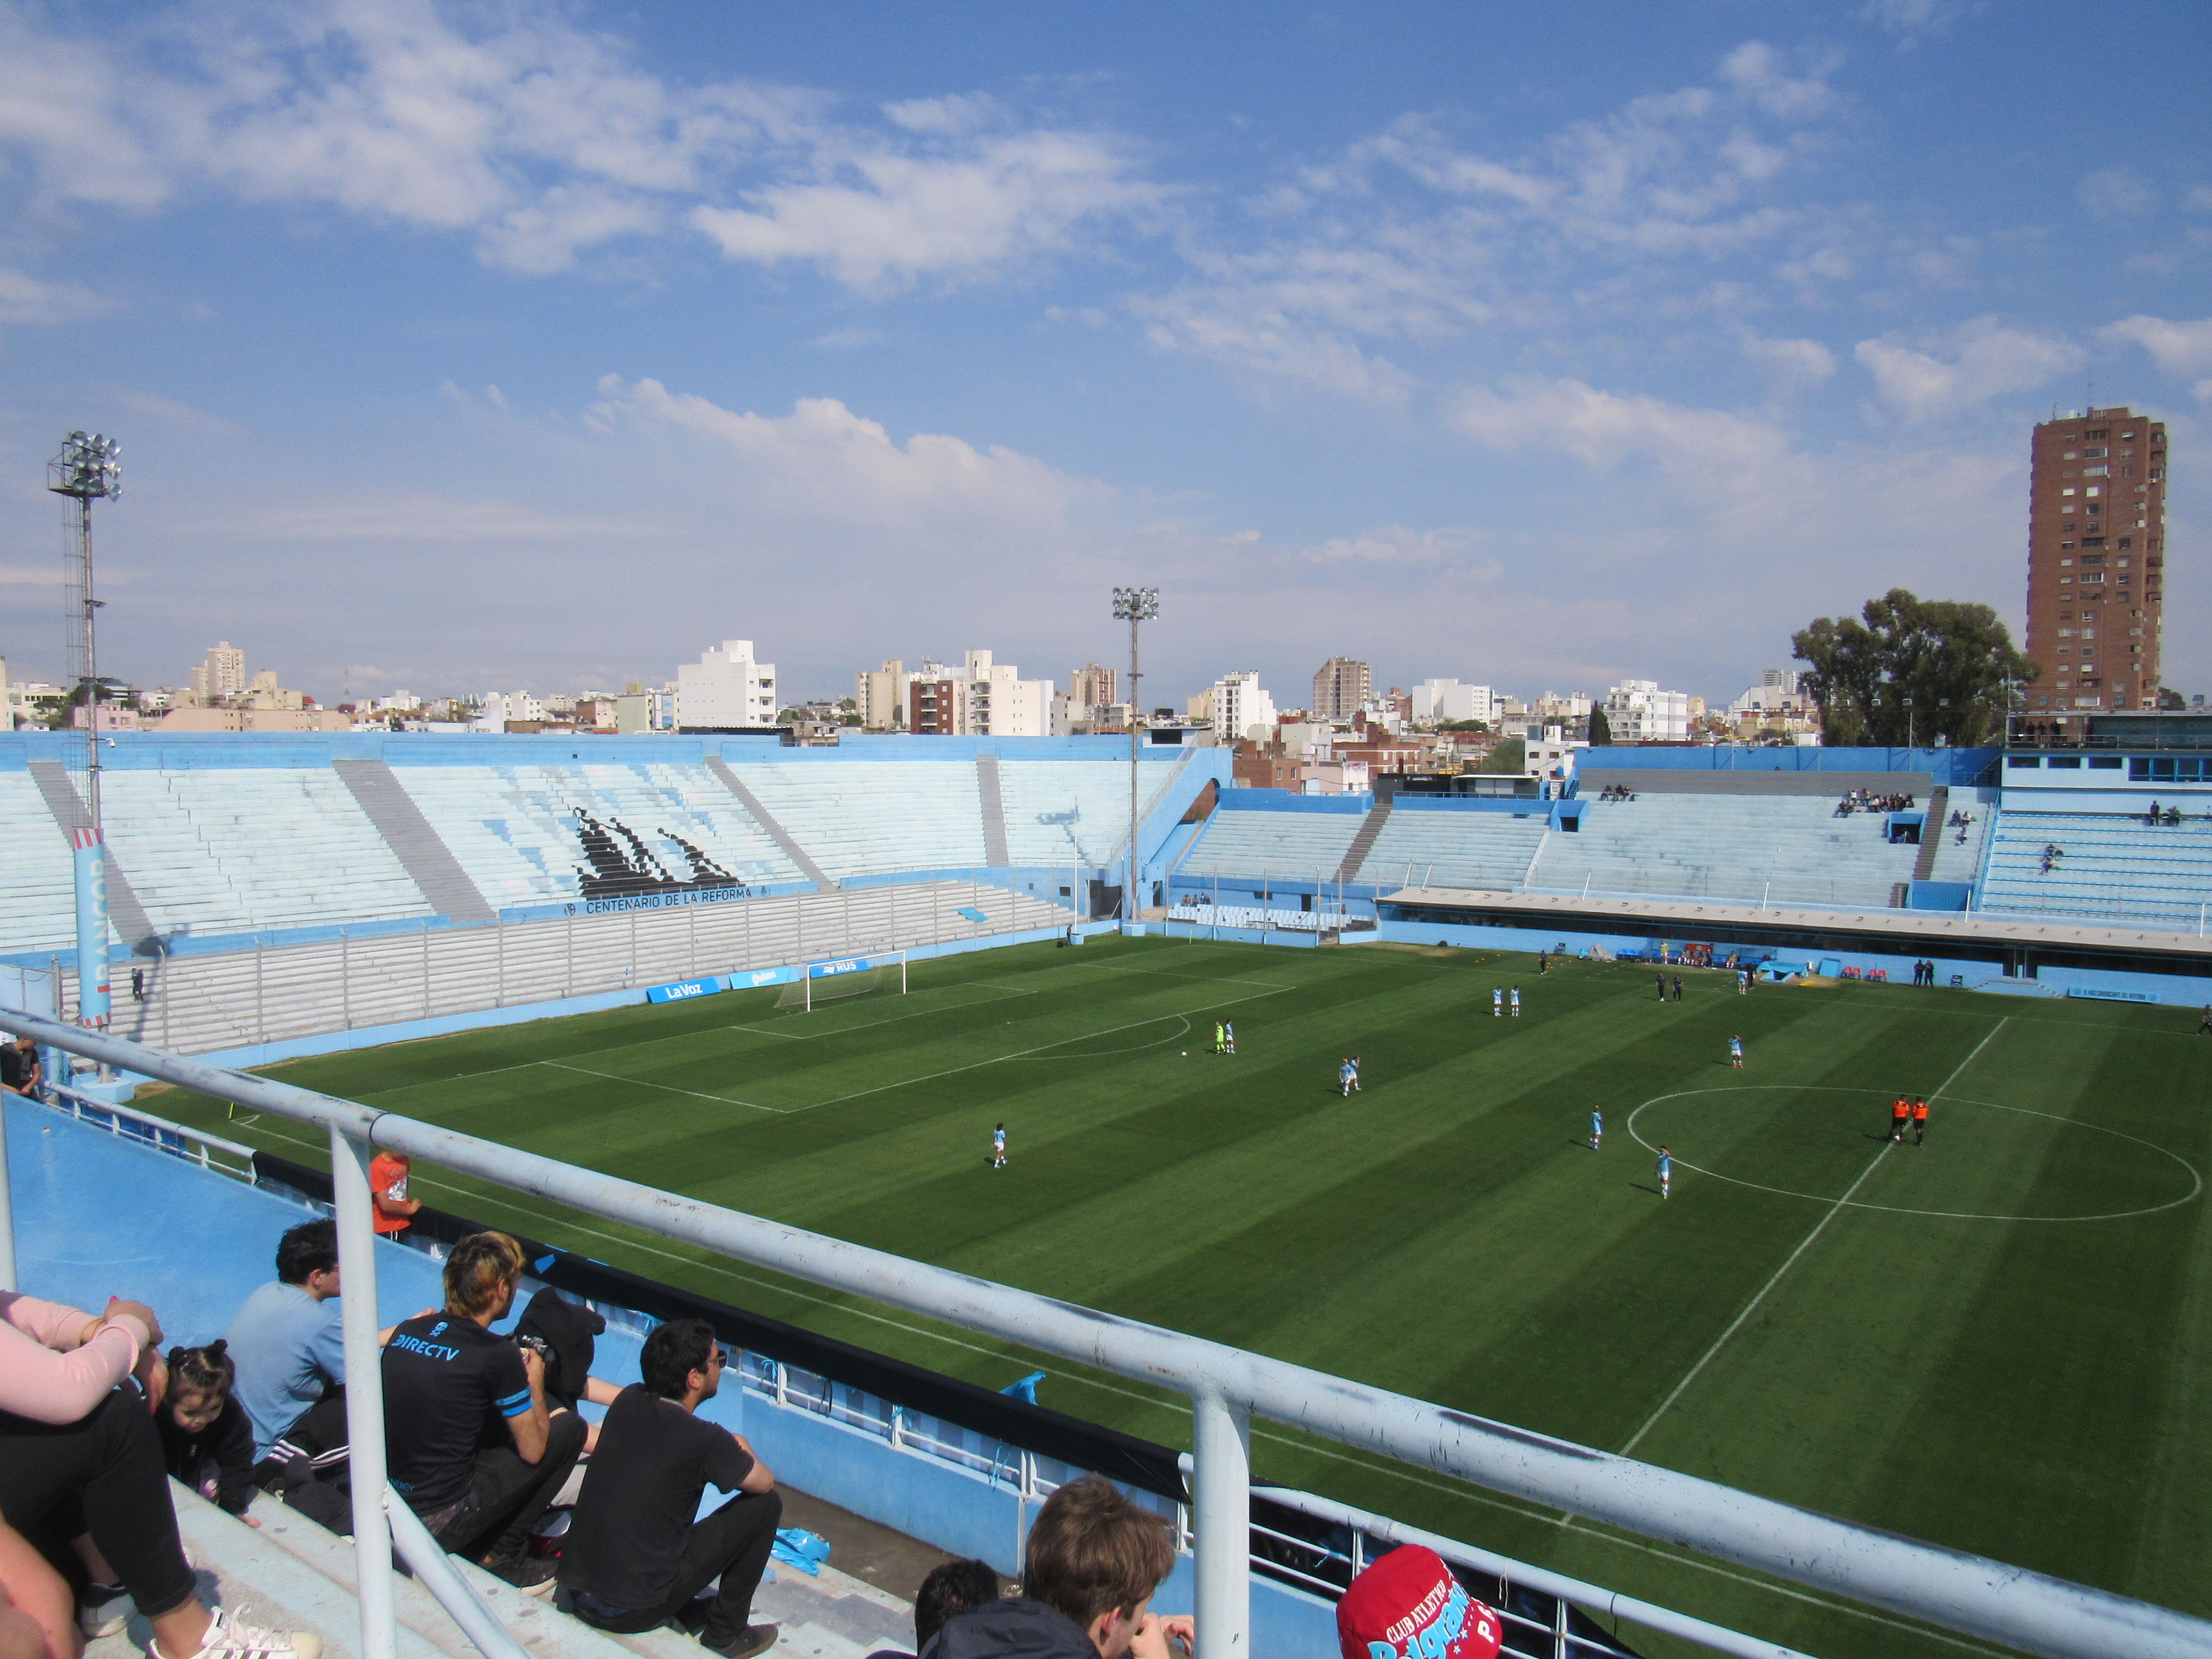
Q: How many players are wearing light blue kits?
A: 10